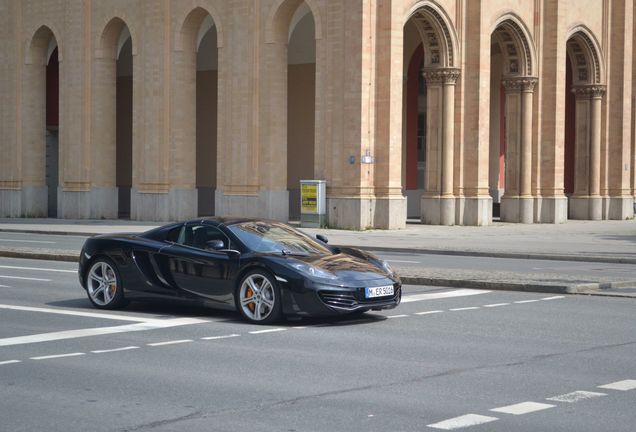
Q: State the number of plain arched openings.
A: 4